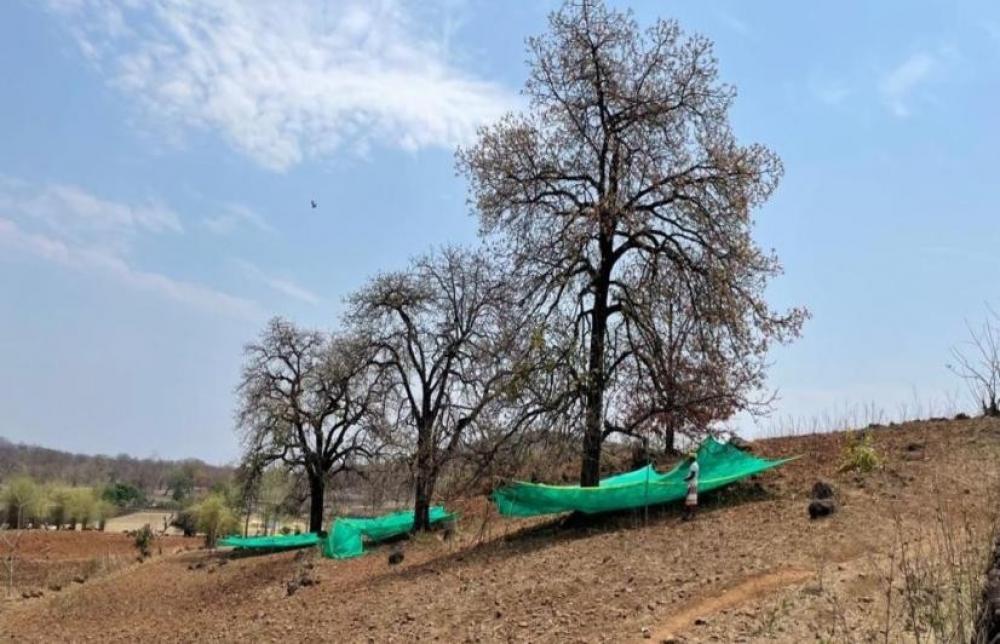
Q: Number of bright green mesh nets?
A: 3